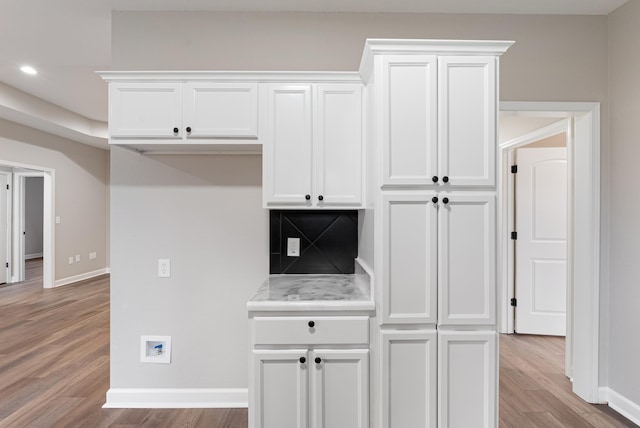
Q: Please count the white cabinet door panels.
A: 12